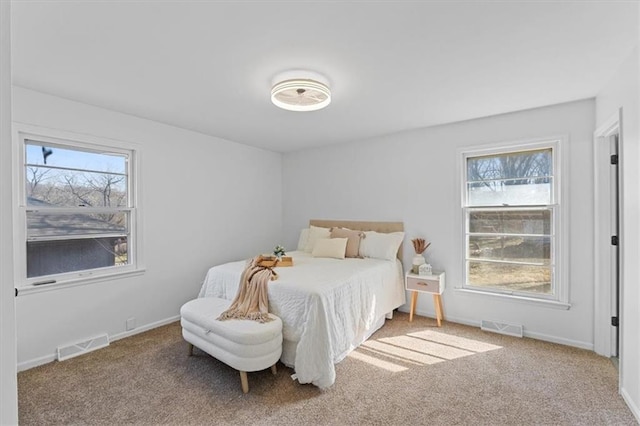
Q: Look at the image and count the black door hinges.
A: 3